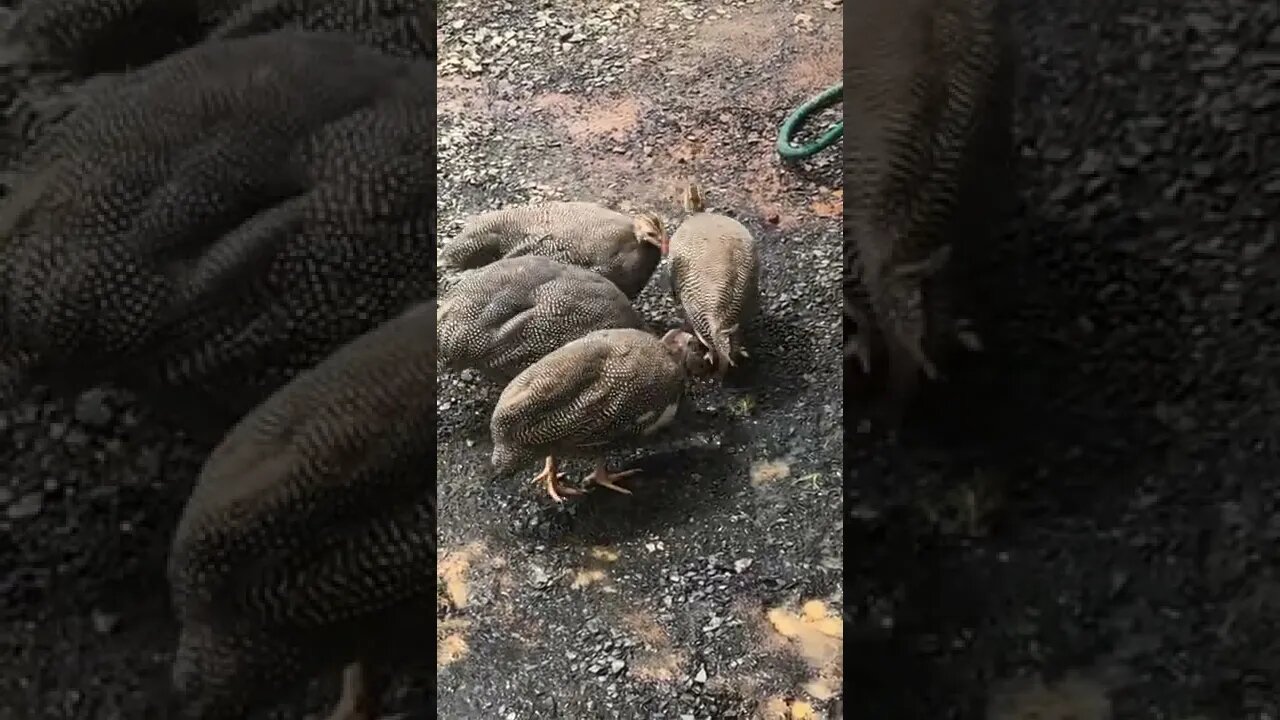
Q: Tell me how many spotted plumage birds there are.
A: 4